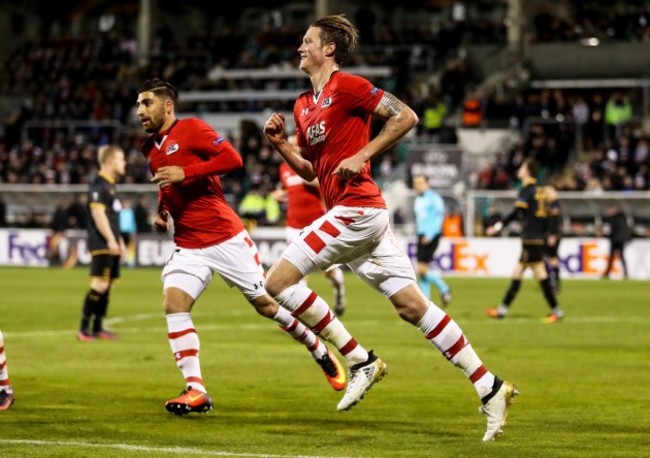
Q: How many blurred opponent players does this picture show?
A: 3